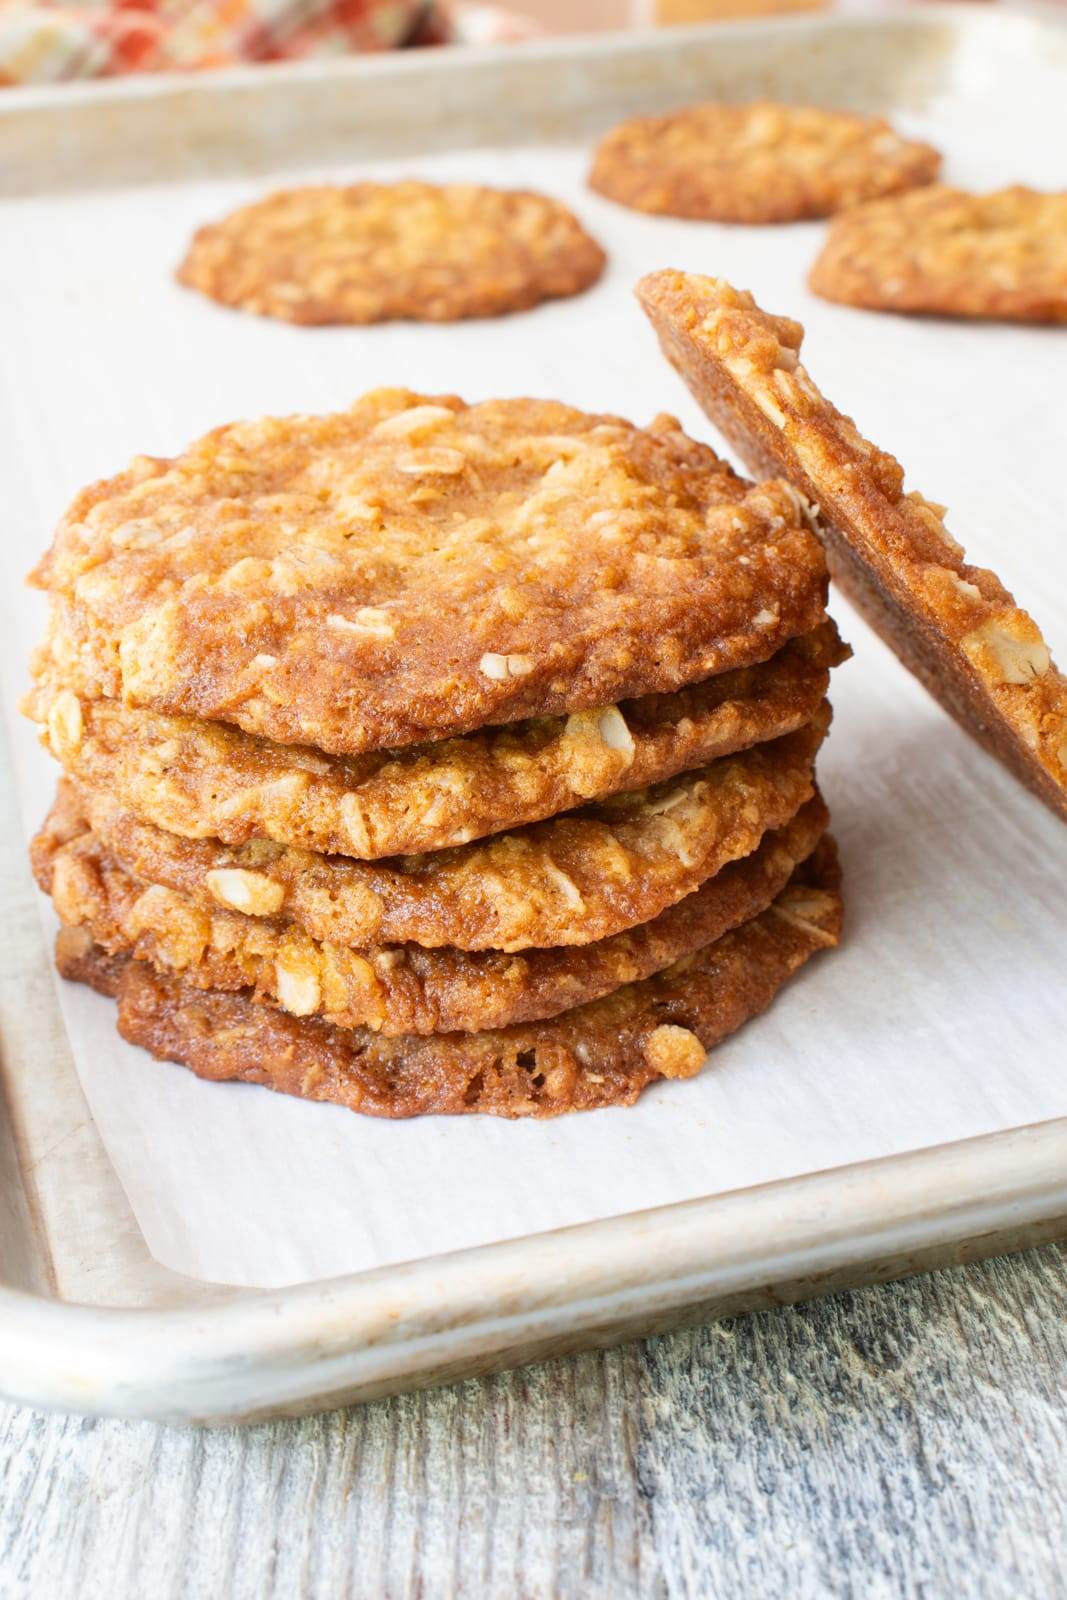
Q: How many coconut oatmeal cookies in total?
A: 9